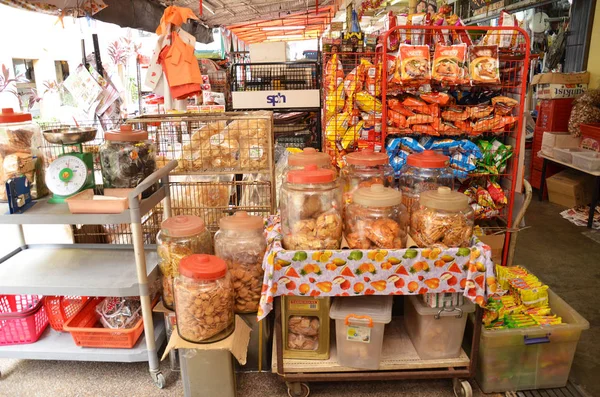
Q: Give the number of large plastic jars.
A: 11